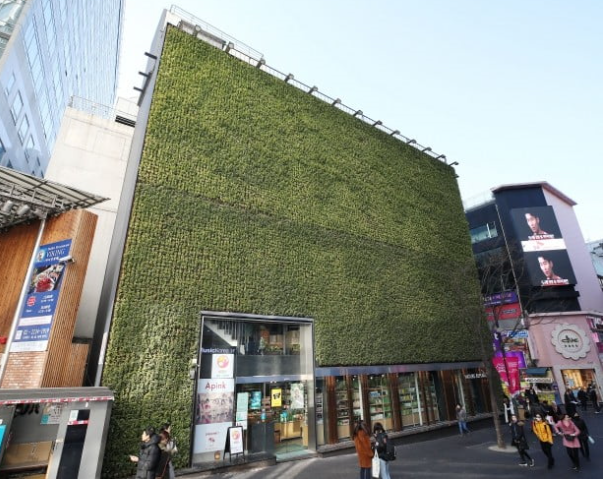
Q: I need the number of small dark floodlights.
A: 13